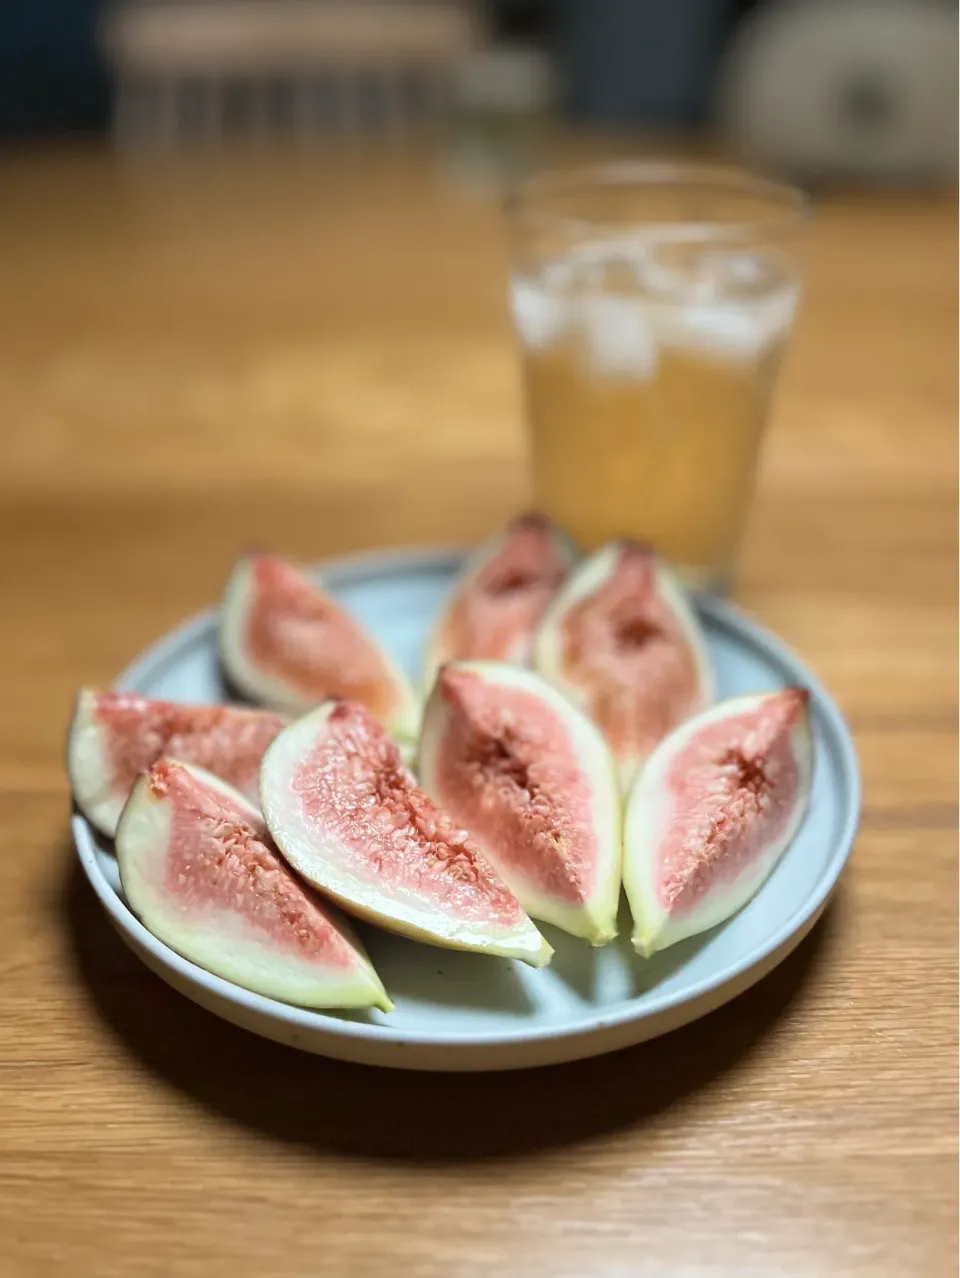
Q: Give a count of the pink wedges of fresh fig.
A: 8